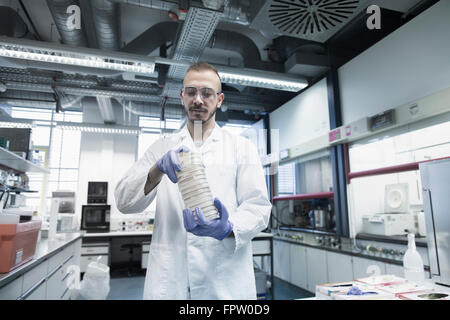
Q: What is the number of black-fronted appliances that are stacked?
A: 2